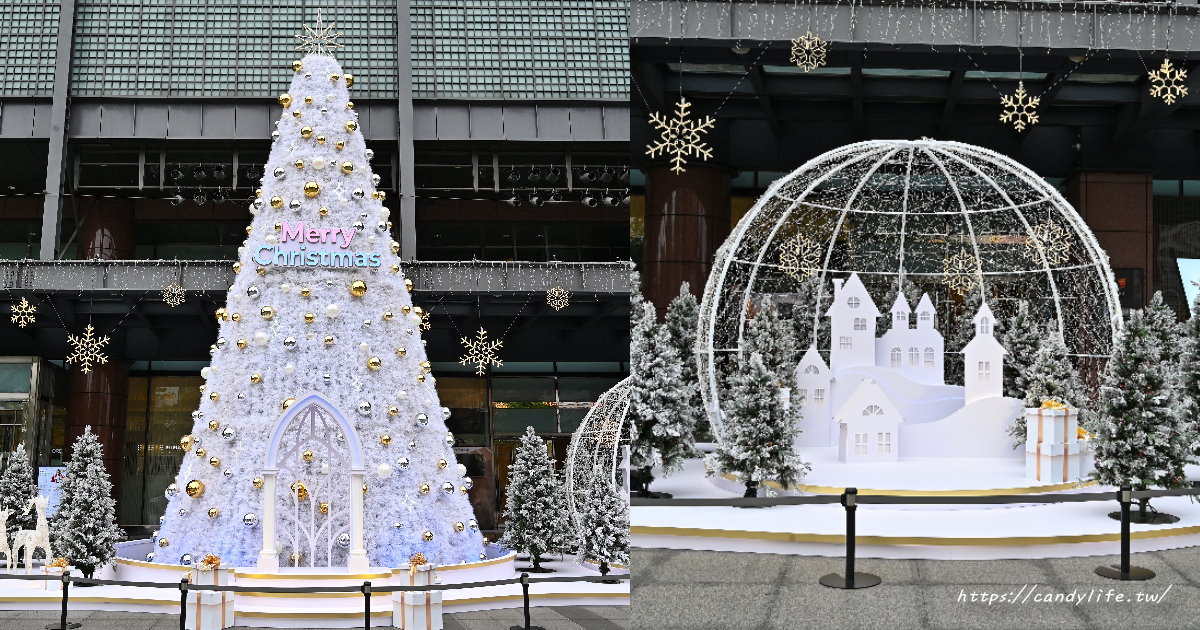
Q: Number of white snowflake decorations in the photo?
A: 13